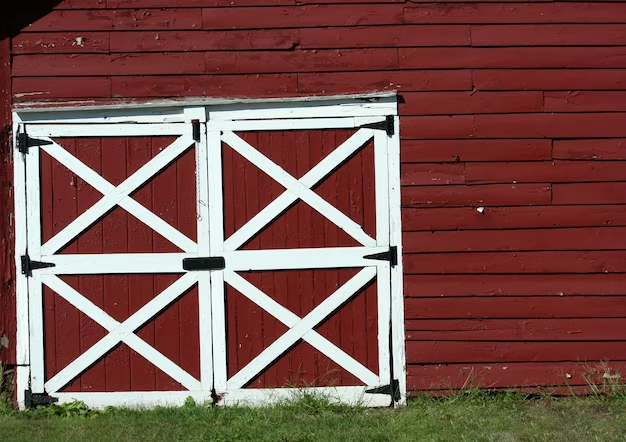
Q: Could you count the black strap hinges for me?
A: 6